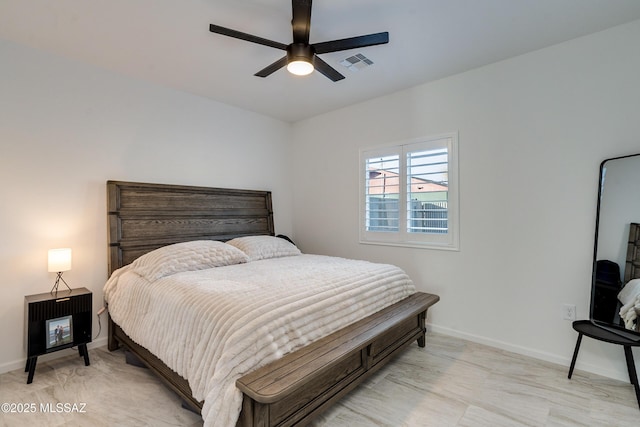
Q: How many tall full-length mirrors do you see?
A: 1